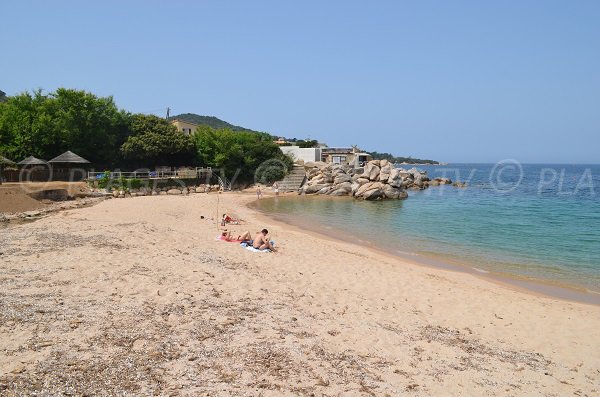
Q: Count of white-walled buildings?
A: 1